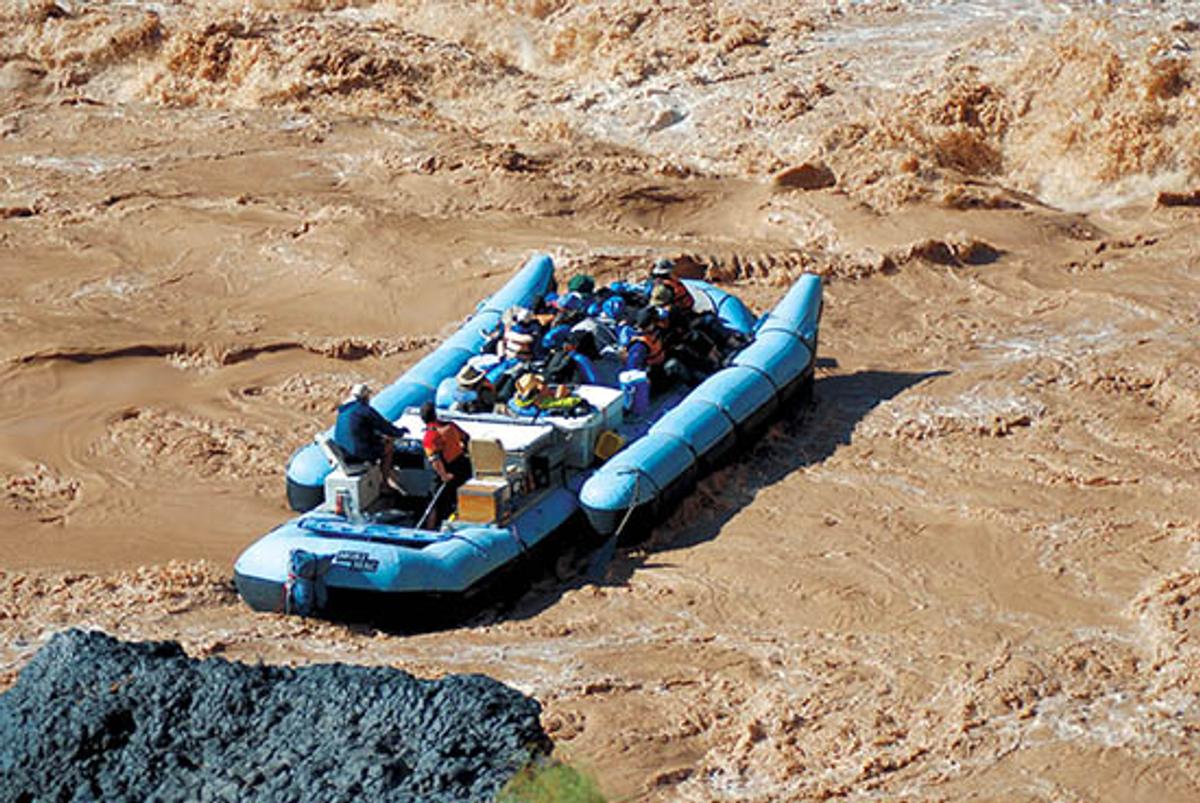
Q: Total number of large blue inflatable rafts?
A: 1